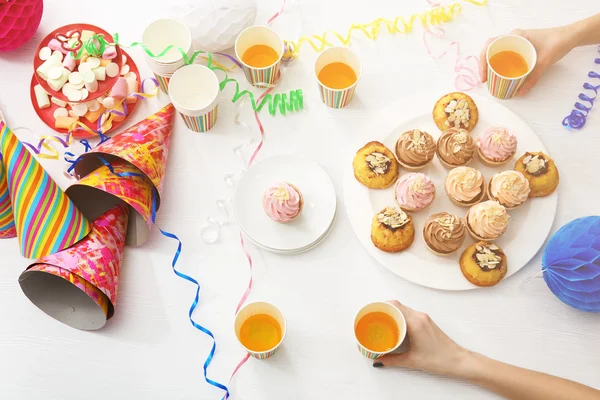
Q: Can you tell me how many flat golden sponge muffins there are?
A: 5